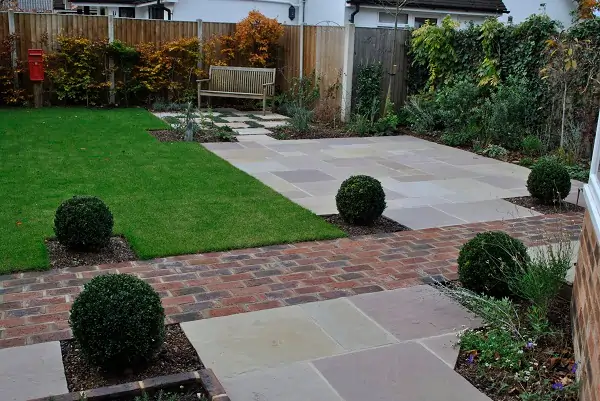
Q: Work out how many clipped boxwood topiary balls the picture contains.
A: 5